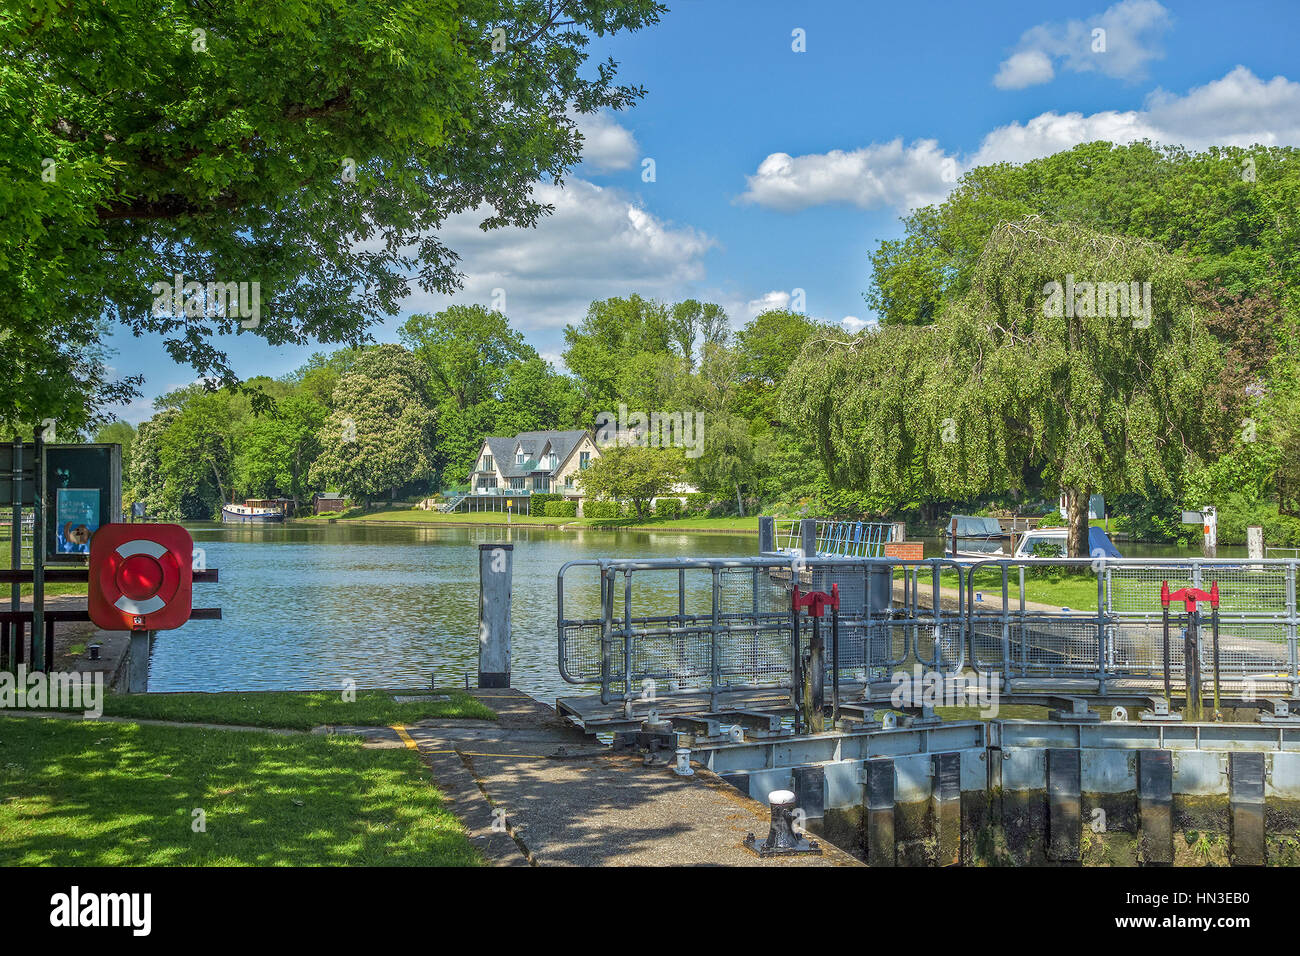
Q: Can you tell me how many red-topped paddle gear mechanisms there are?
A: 2